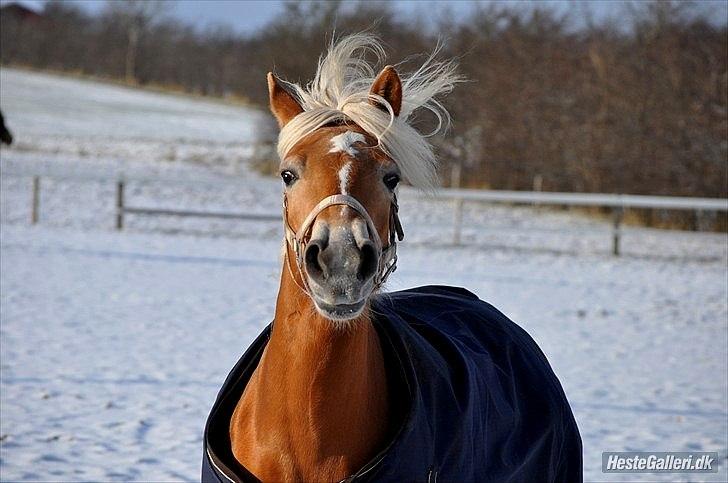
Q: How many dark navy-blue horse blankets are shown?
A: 1